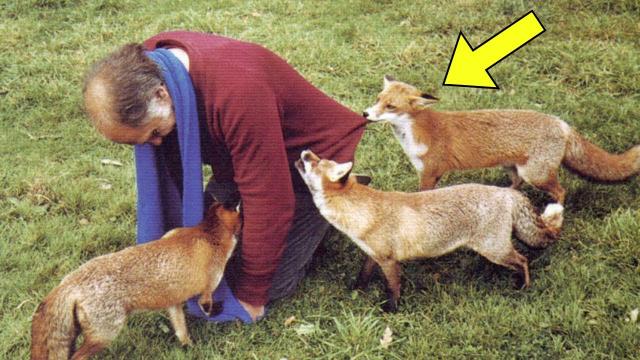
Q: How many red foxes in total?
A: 3